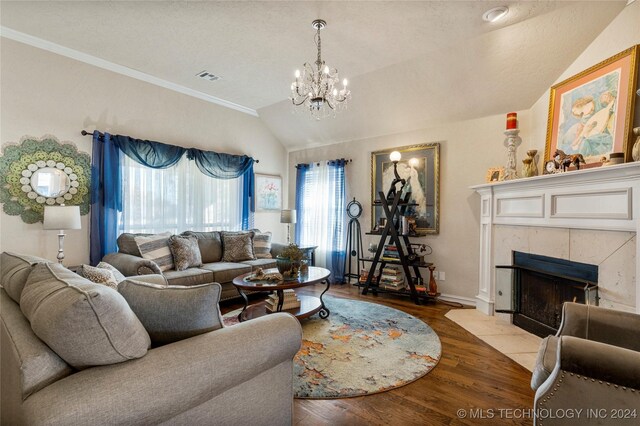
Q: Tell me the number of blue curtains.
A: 4